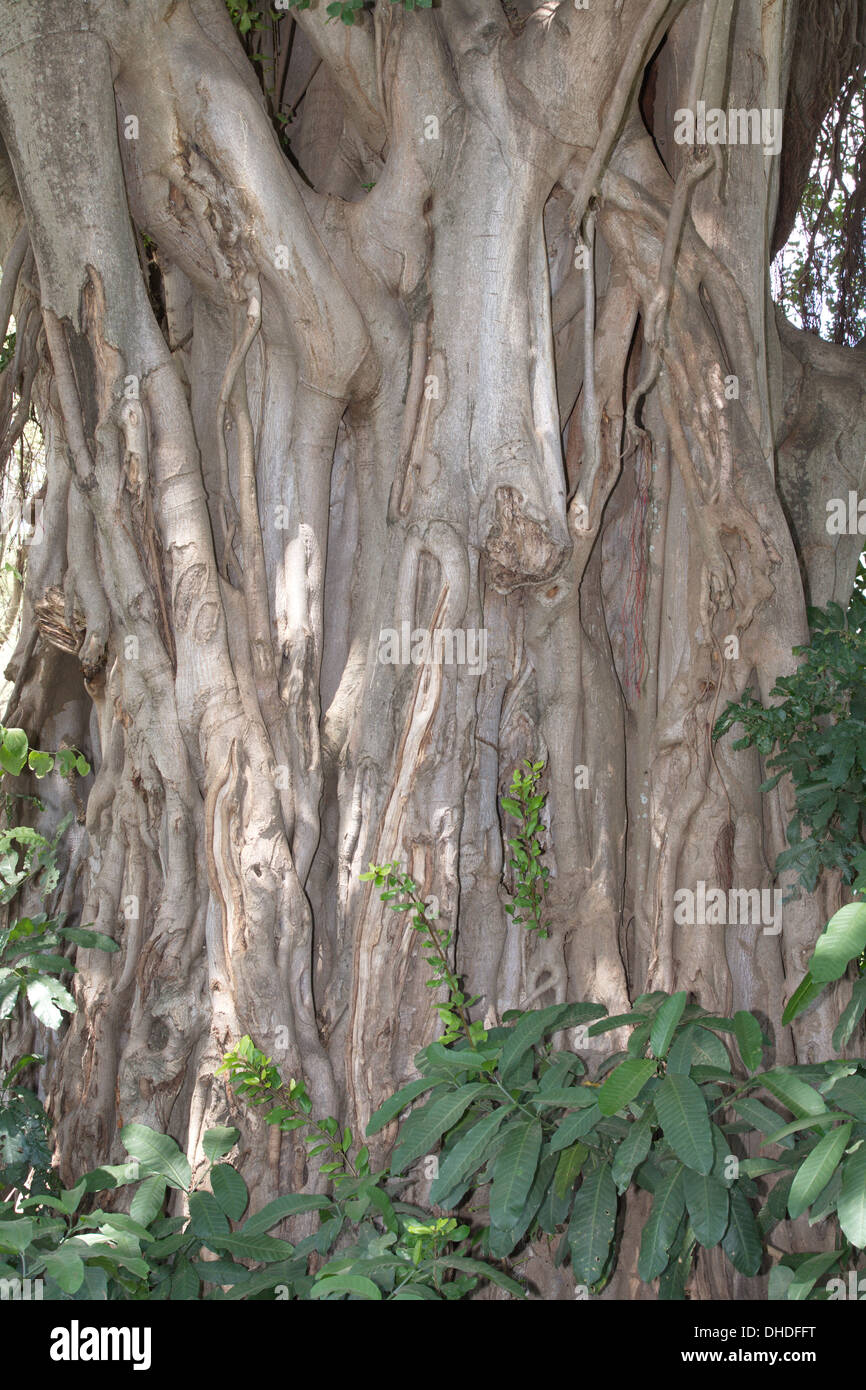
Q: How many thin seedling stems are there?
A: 3